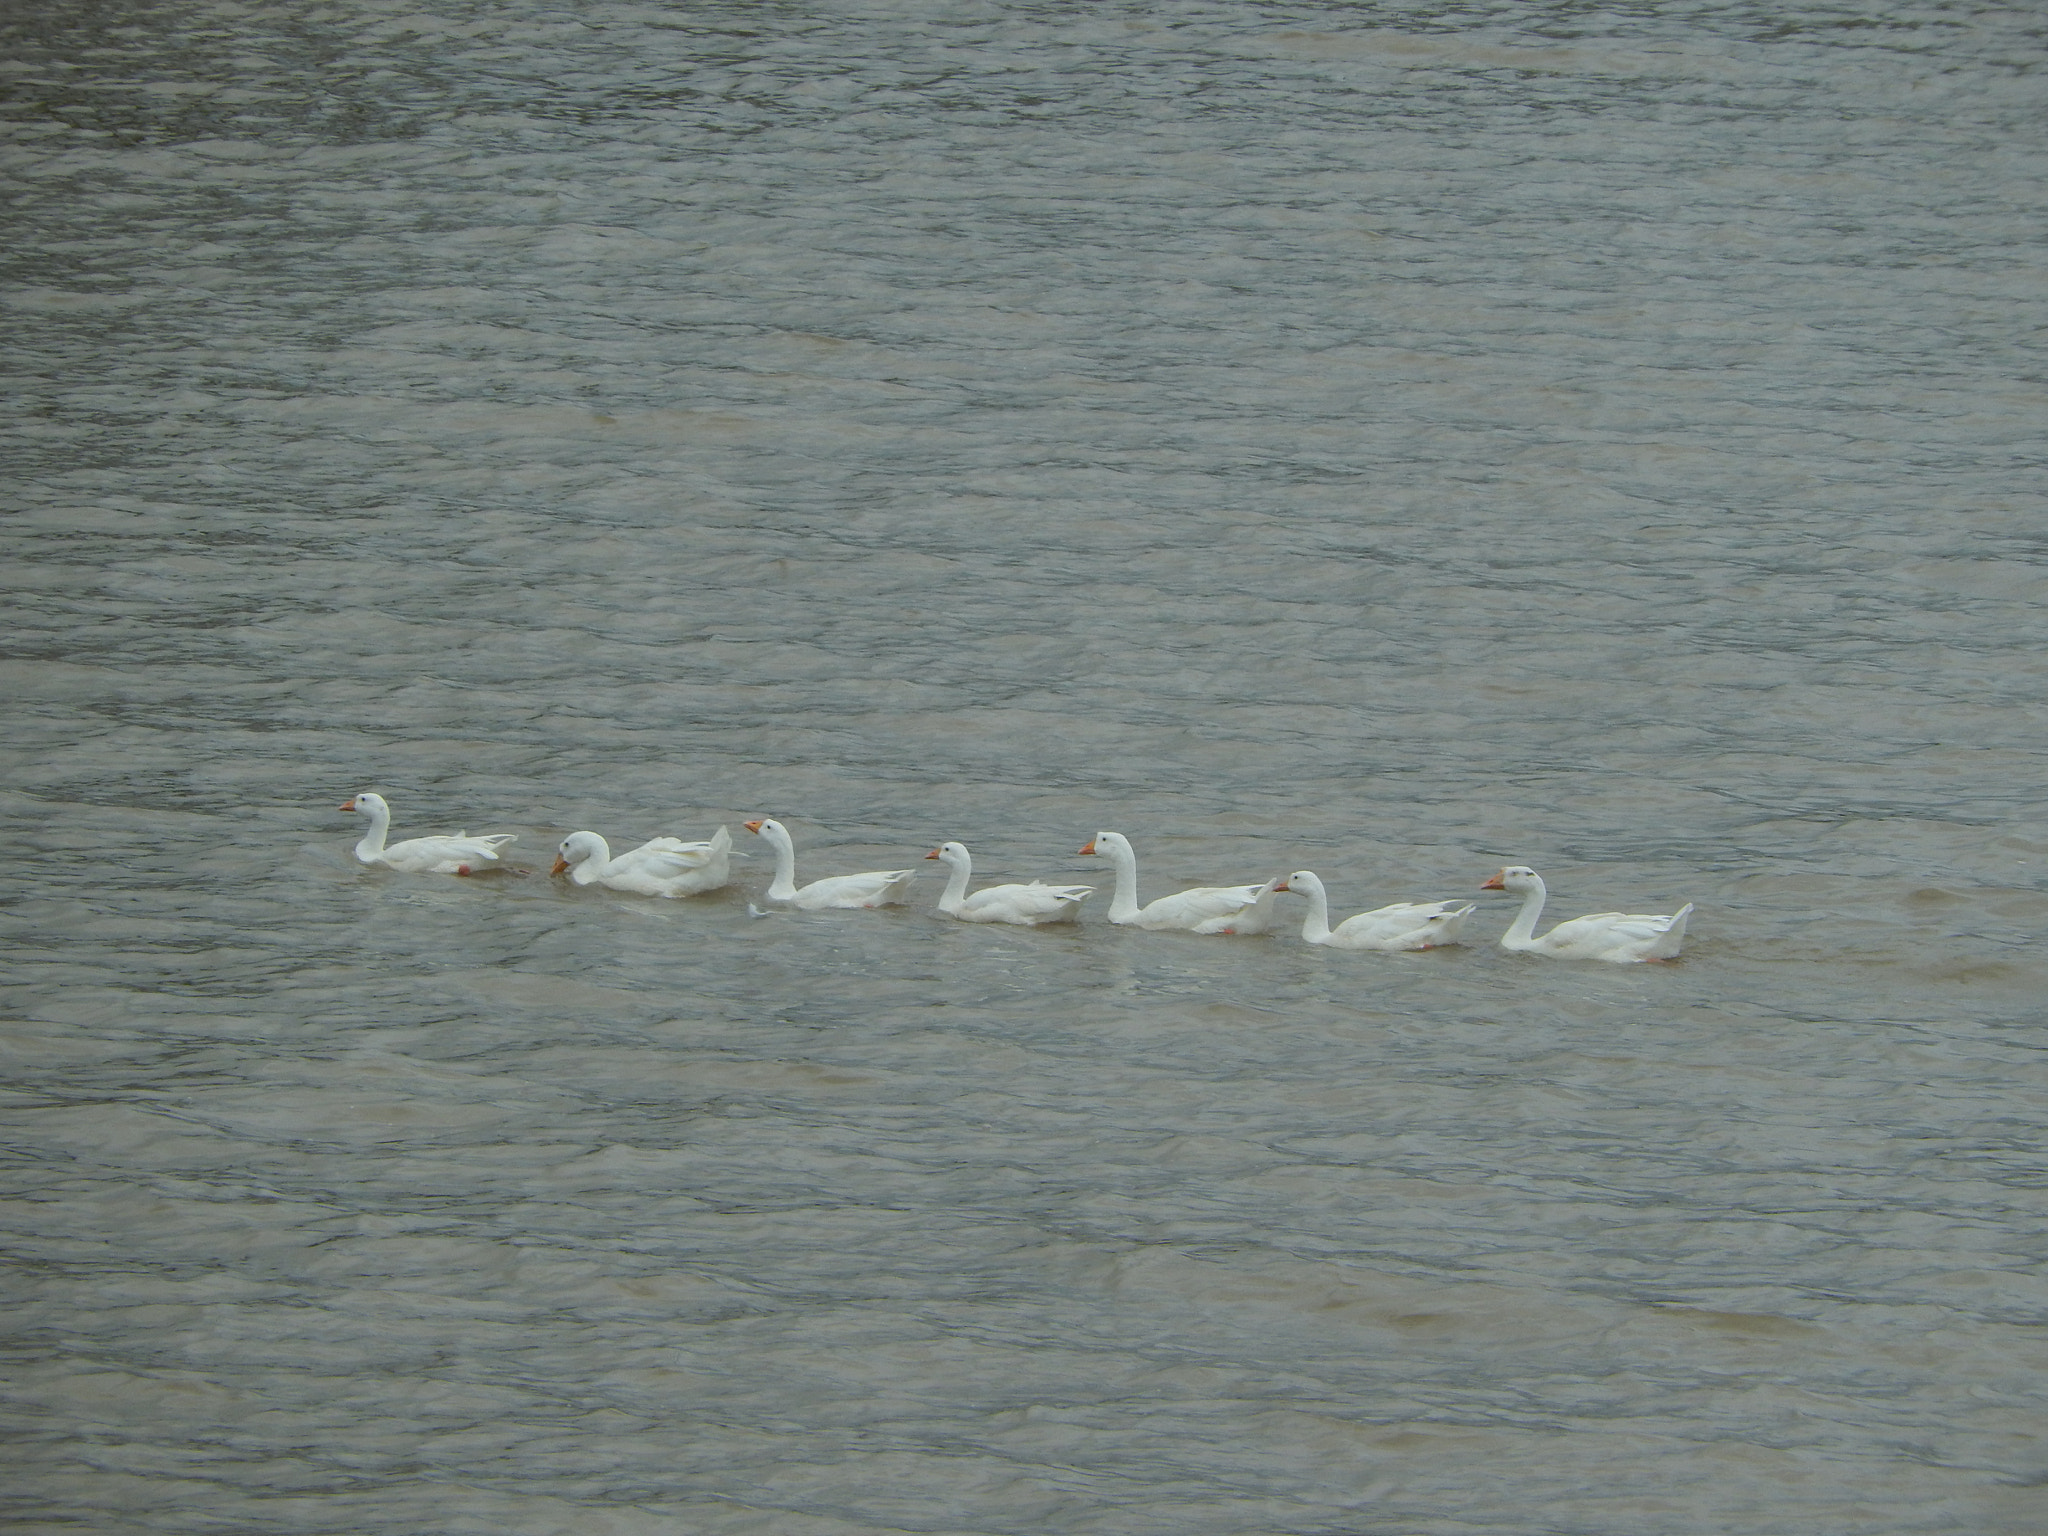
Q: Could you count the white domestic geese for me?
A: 7